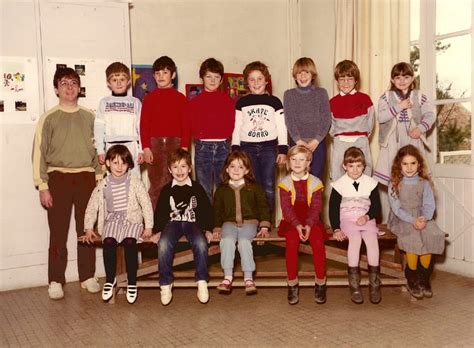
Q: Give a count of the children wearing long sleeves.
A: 13